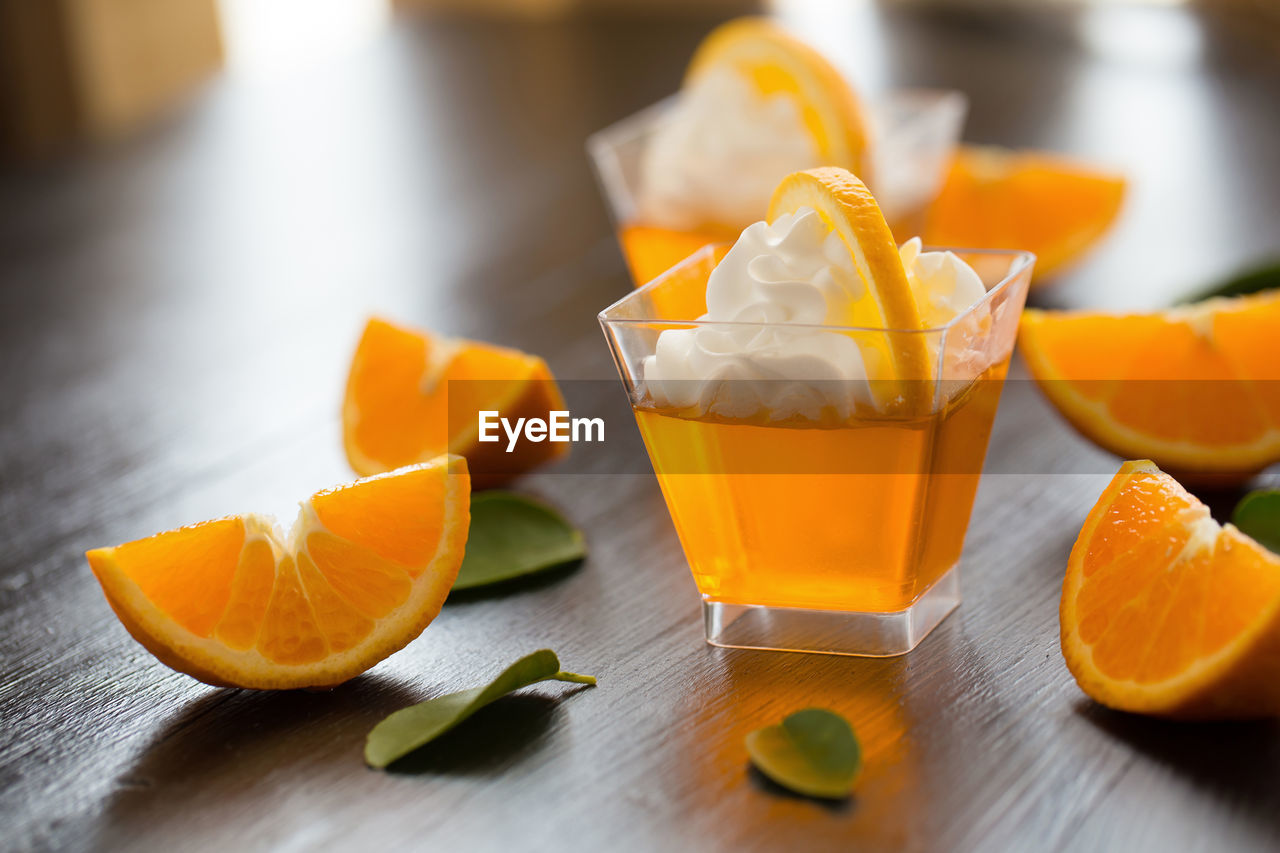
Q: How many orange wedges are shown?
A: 5